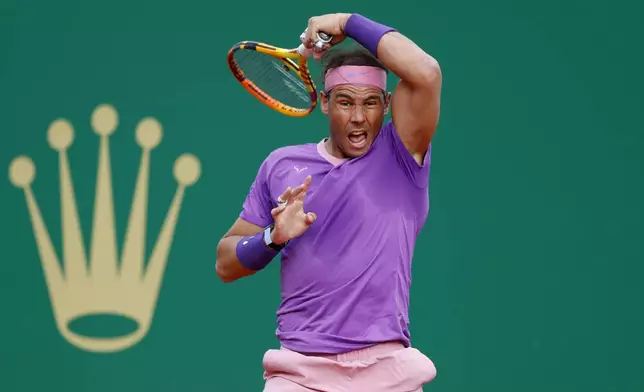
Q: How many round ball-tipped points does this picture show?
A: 5